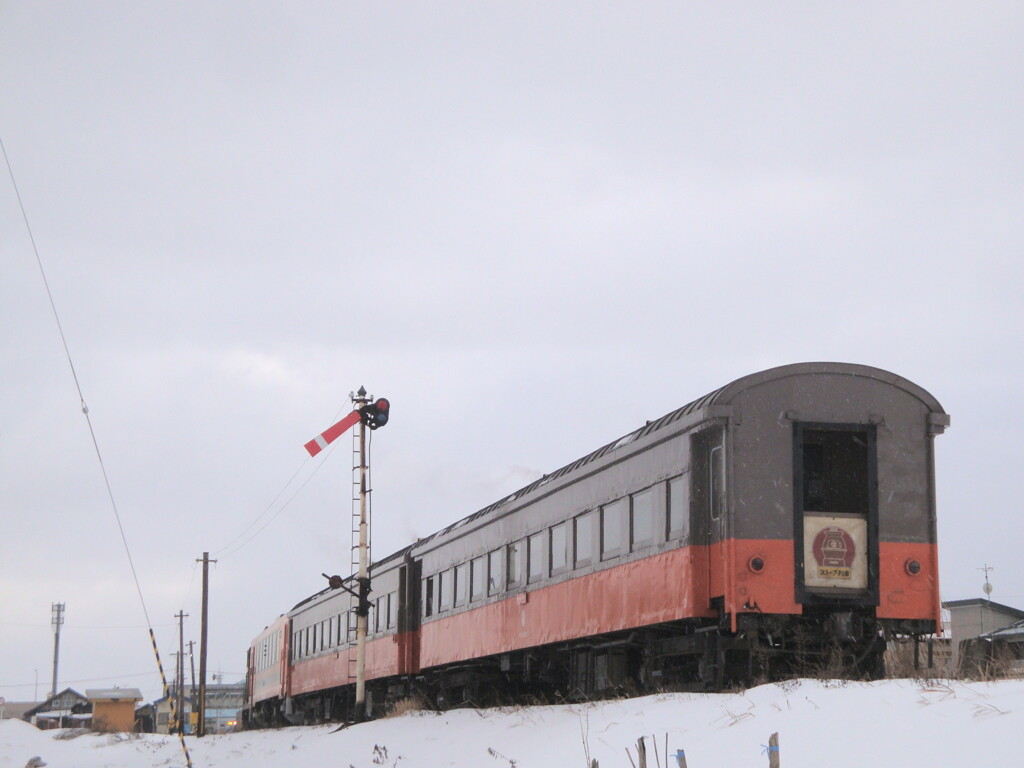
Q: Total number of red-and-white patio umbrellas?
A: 0